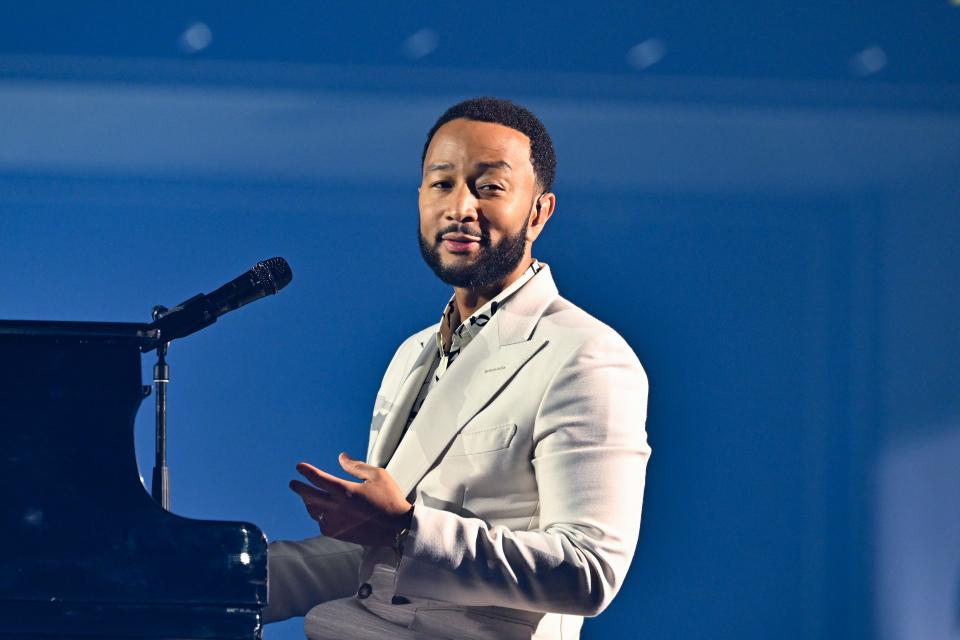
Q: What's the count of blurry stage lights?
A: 4